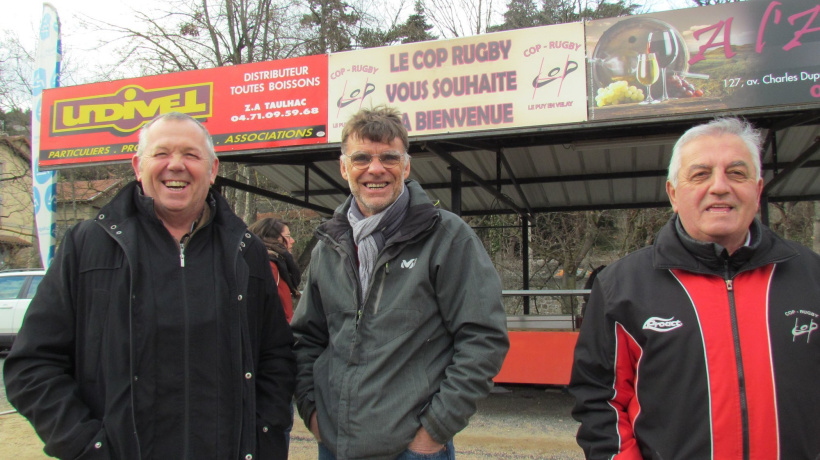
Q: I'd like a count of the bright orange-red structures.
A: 1